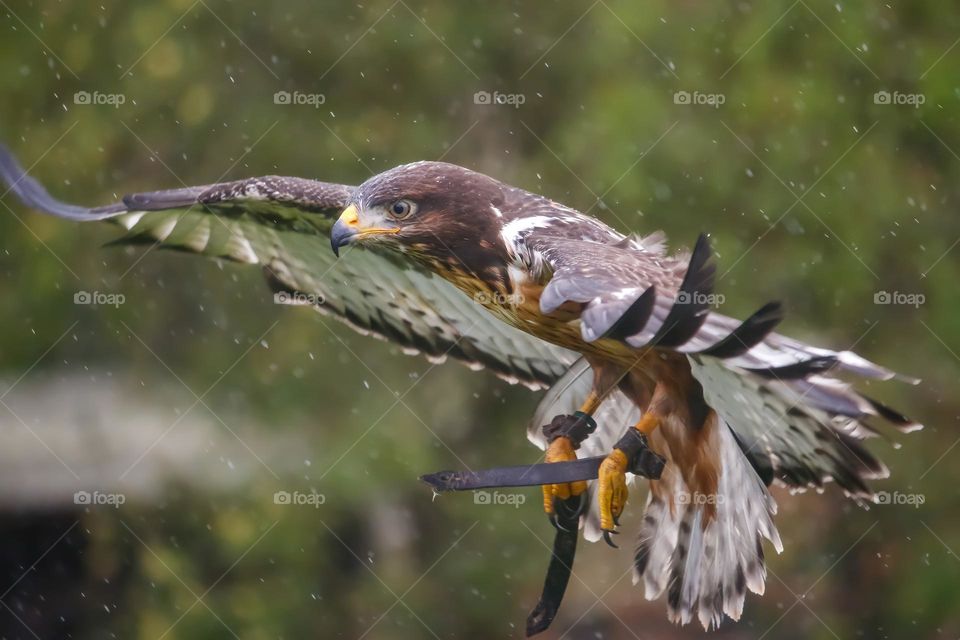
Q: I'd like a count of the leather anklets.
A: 2